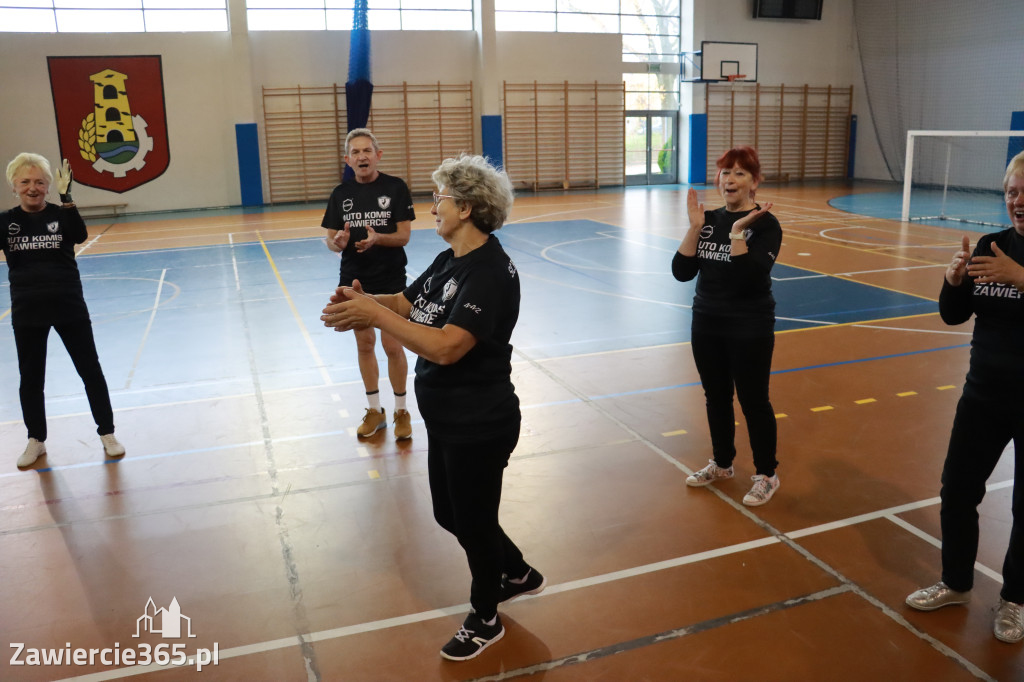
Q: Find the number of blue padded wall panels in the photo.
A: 5